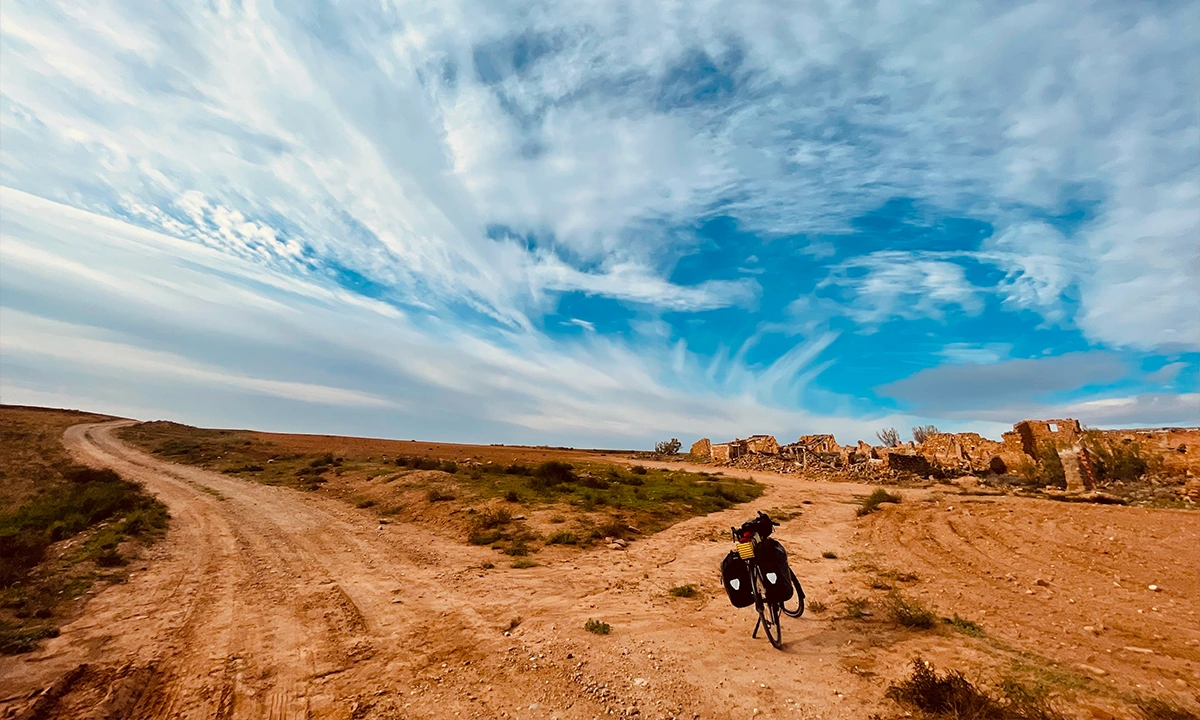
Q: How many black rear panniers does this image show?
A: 2